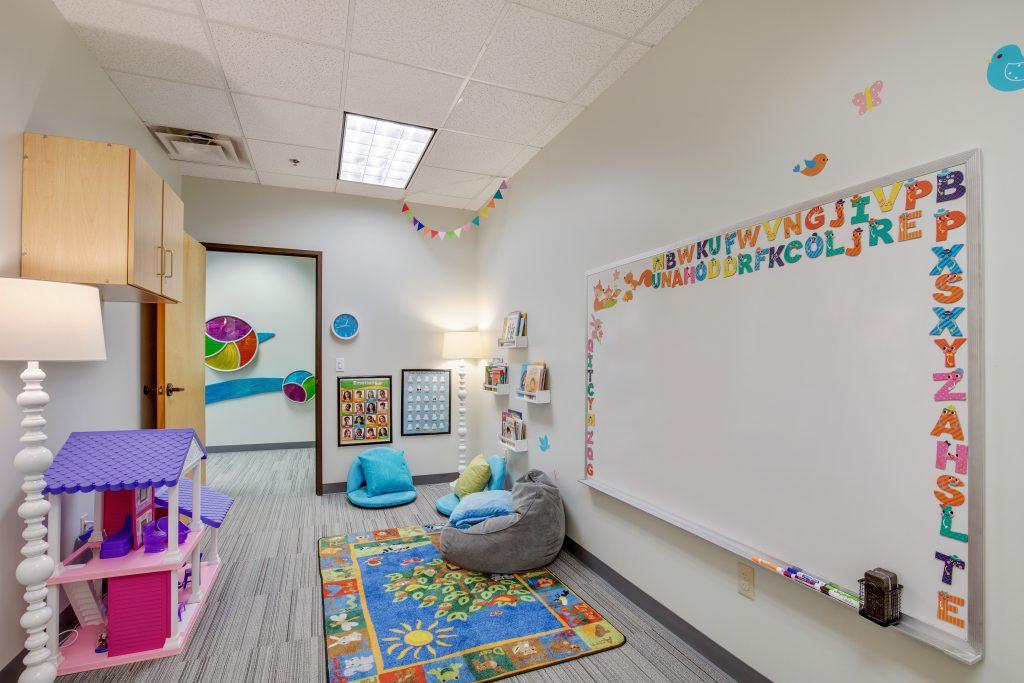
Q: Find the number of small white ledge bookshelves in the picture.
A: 4